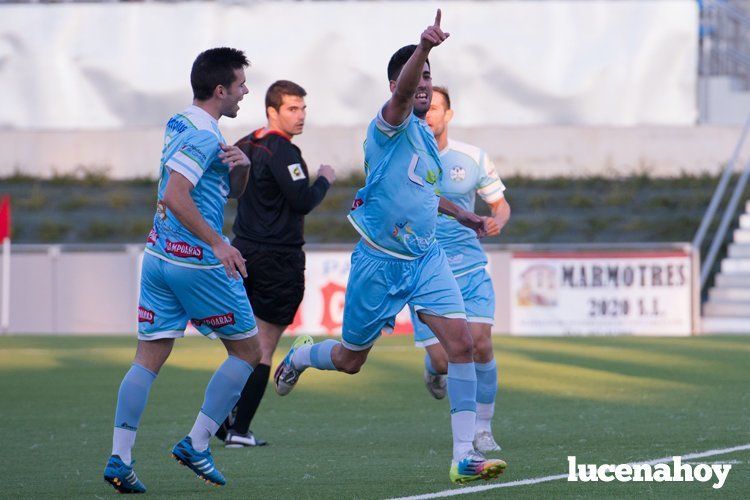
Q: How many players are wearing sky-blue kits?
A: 3